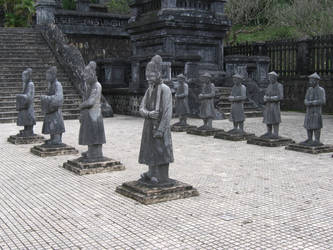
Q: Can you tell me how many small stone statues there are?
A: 9